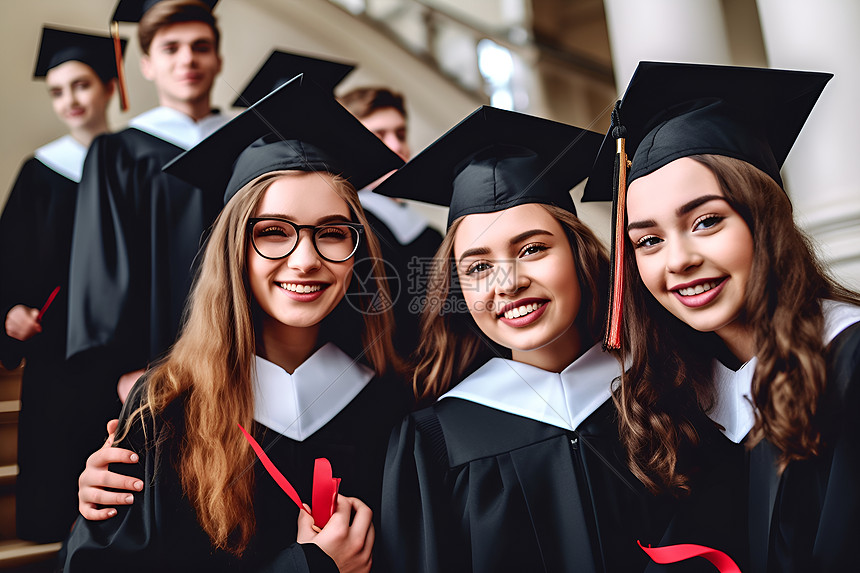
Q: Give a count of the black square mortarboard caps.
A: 6